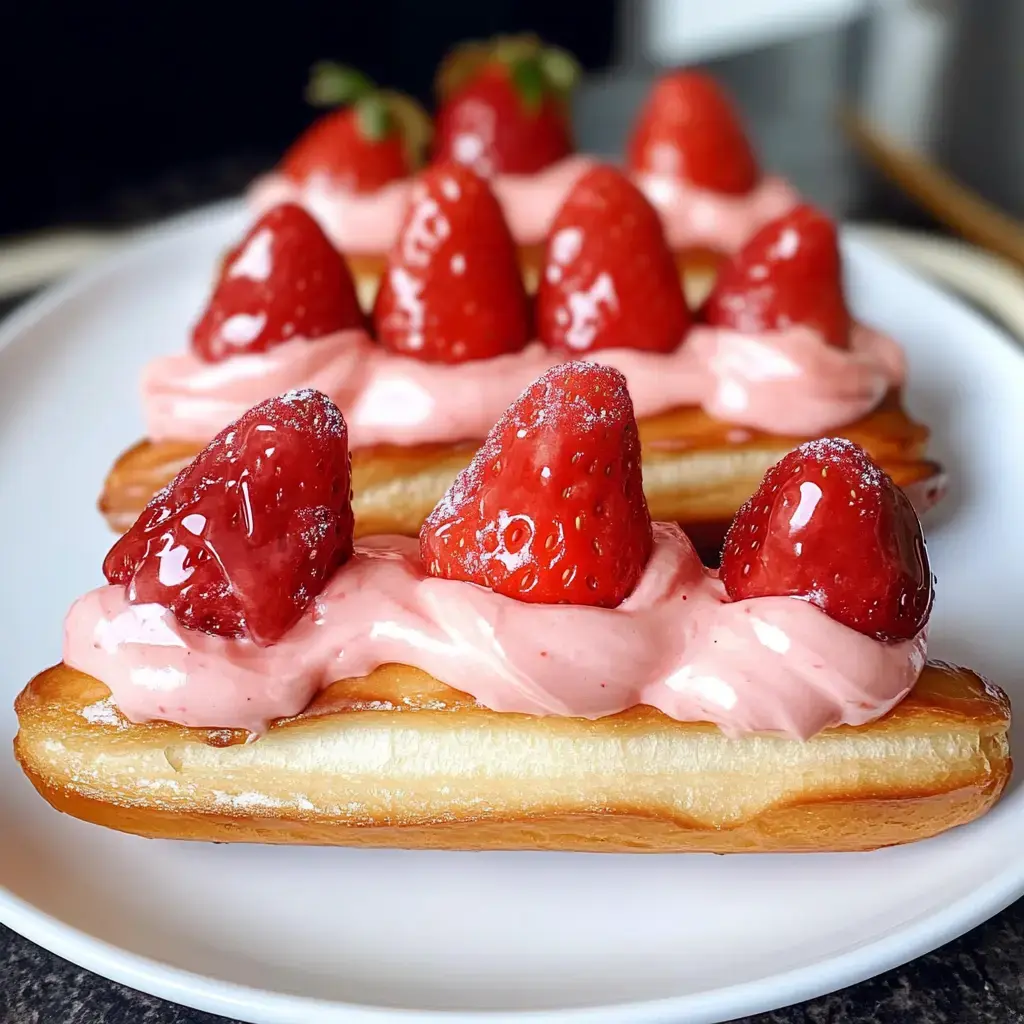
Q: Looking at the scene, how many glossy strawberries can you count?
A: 10